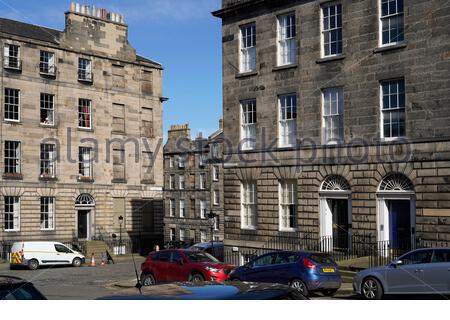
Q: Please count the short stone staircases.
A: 2